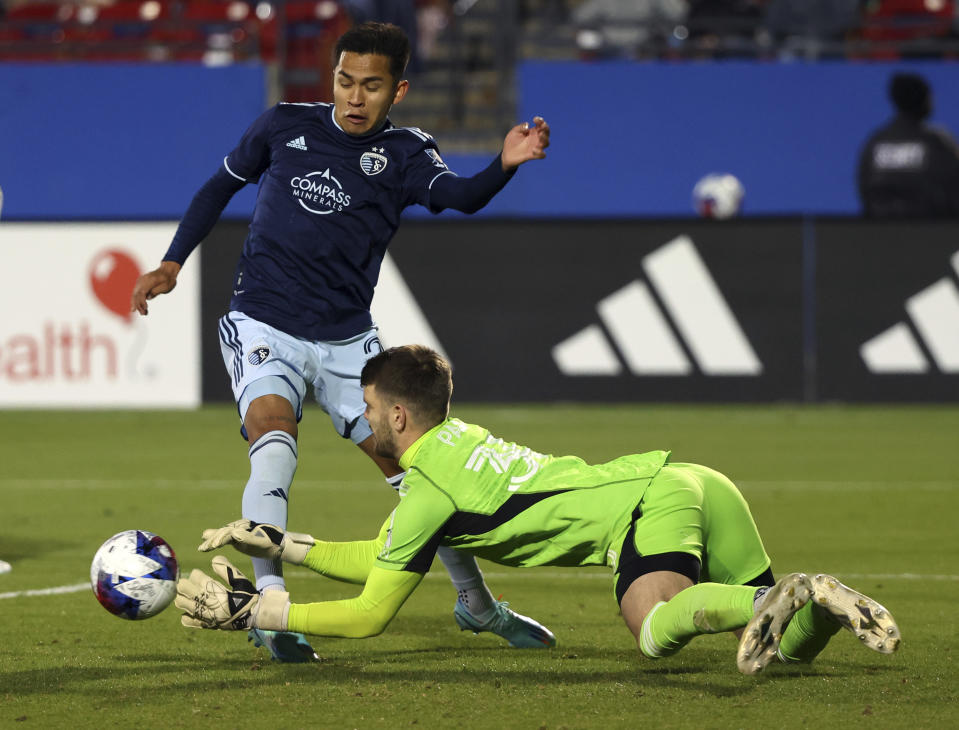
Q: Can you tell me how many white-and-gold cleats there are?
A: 2